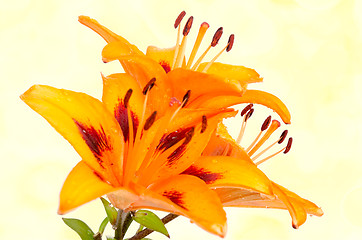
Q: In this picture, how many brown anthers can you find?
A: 15